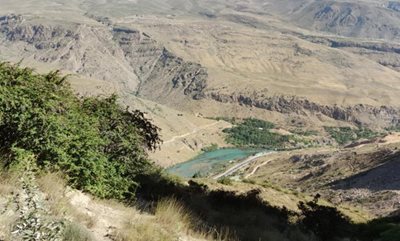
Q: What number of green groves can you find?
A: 2